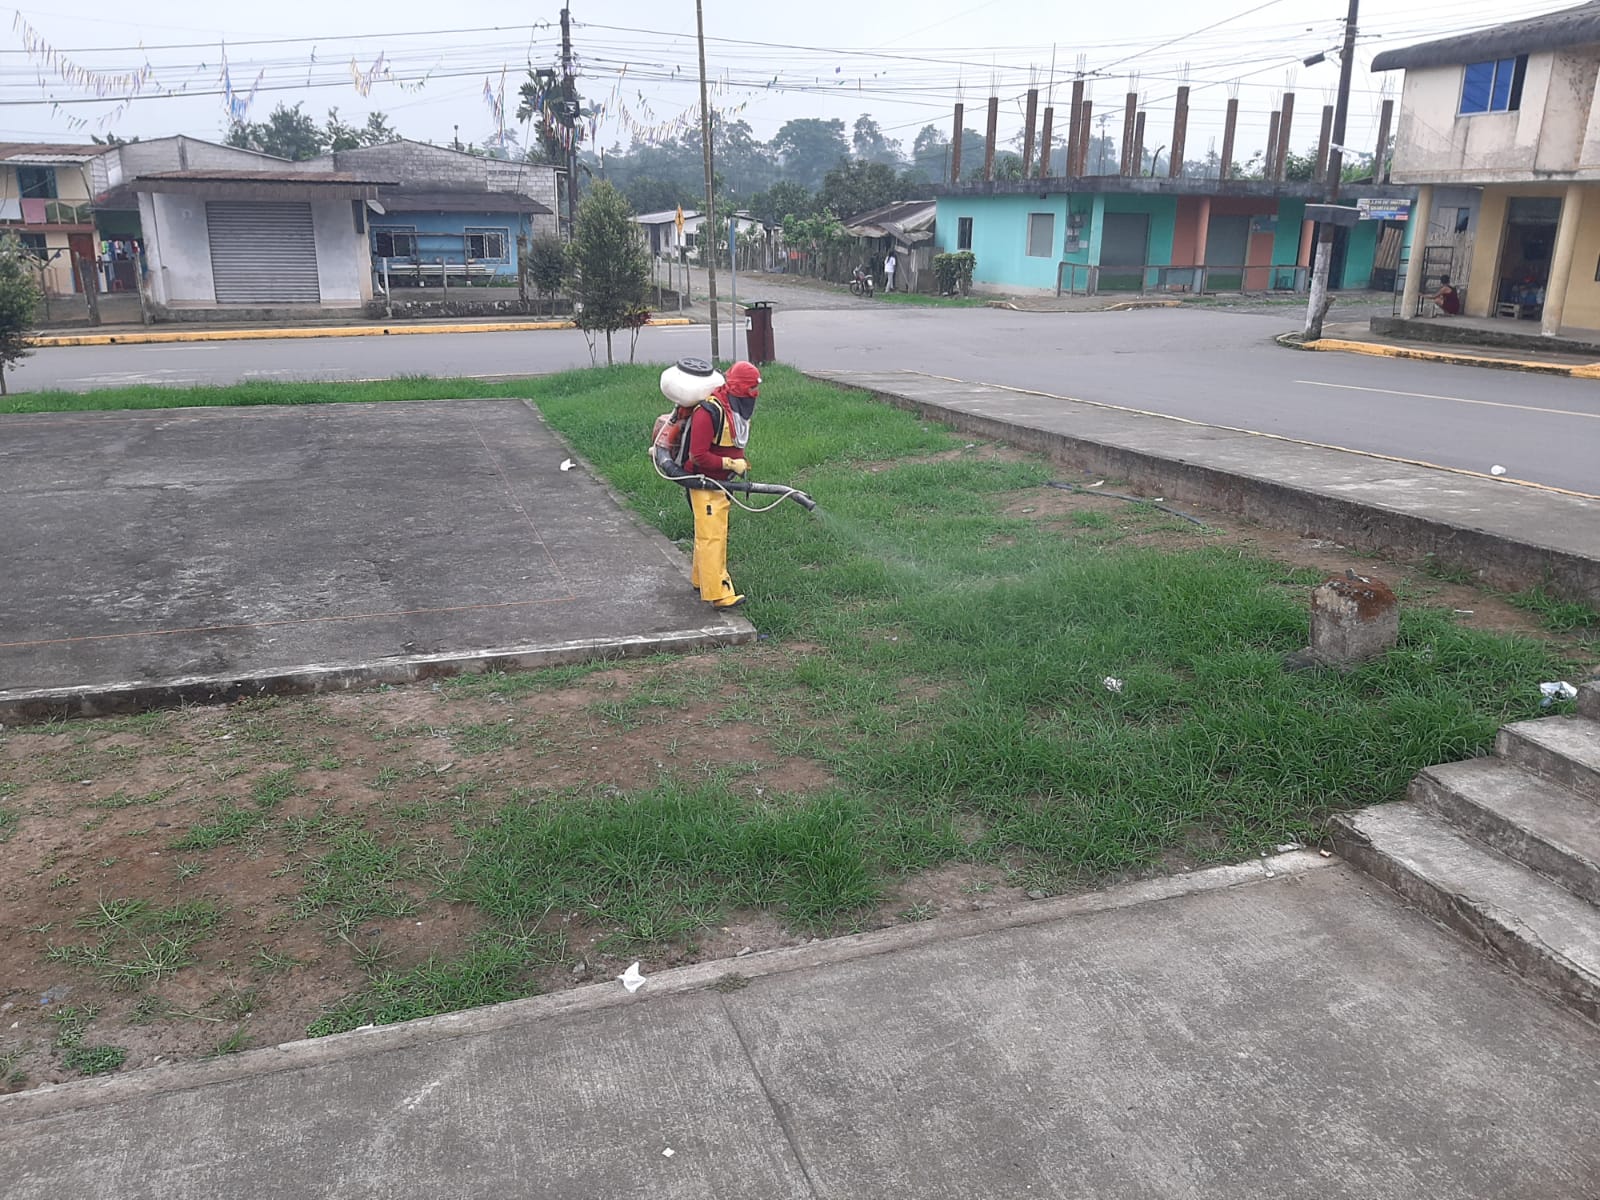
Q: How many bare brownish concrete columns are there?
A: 14